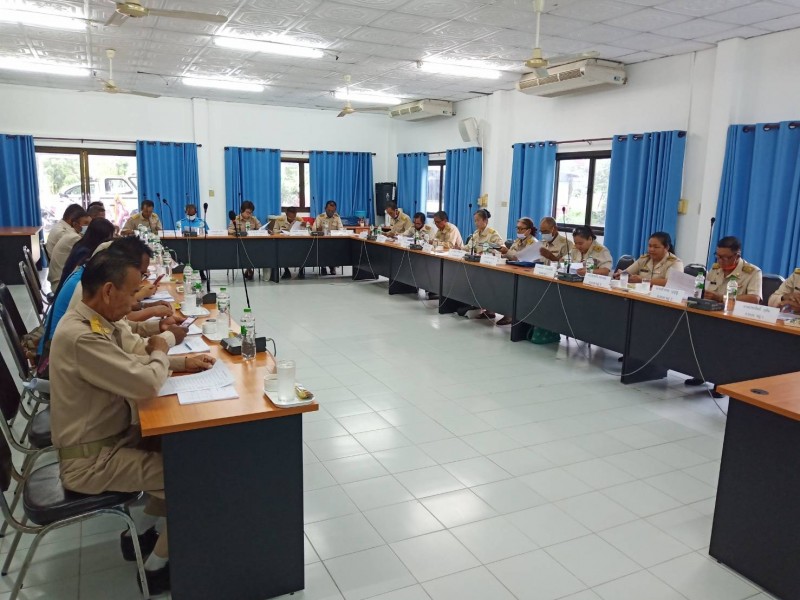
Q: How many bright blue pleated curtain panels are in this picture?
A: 9